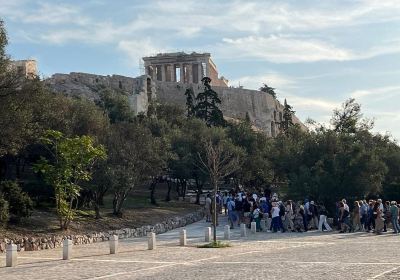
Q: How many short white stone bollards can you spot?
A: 9